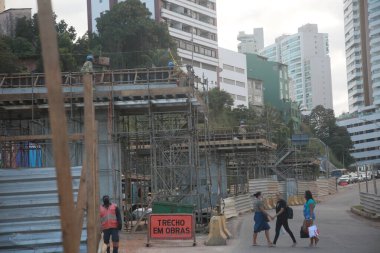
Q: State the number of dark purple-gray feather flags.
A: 0